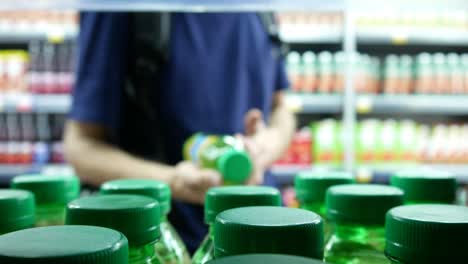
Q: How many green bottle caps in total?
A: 13